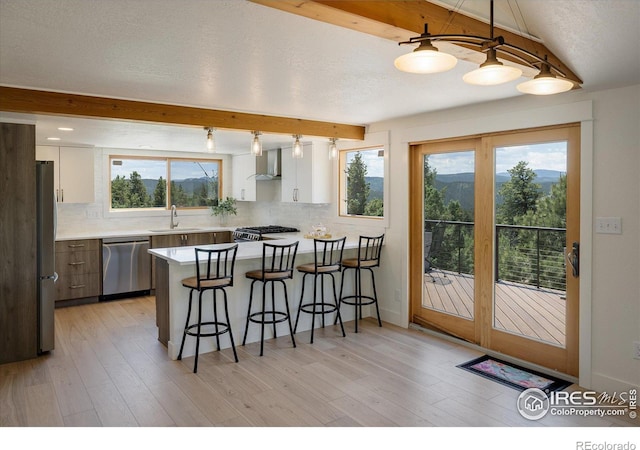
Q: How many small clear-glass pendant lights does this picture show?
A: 4